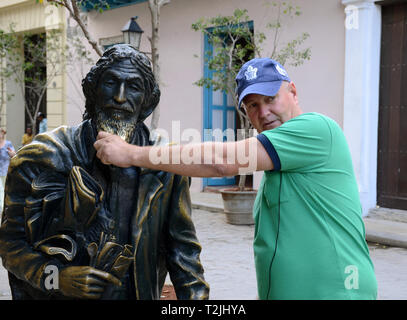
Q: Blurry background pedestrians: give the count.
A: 3